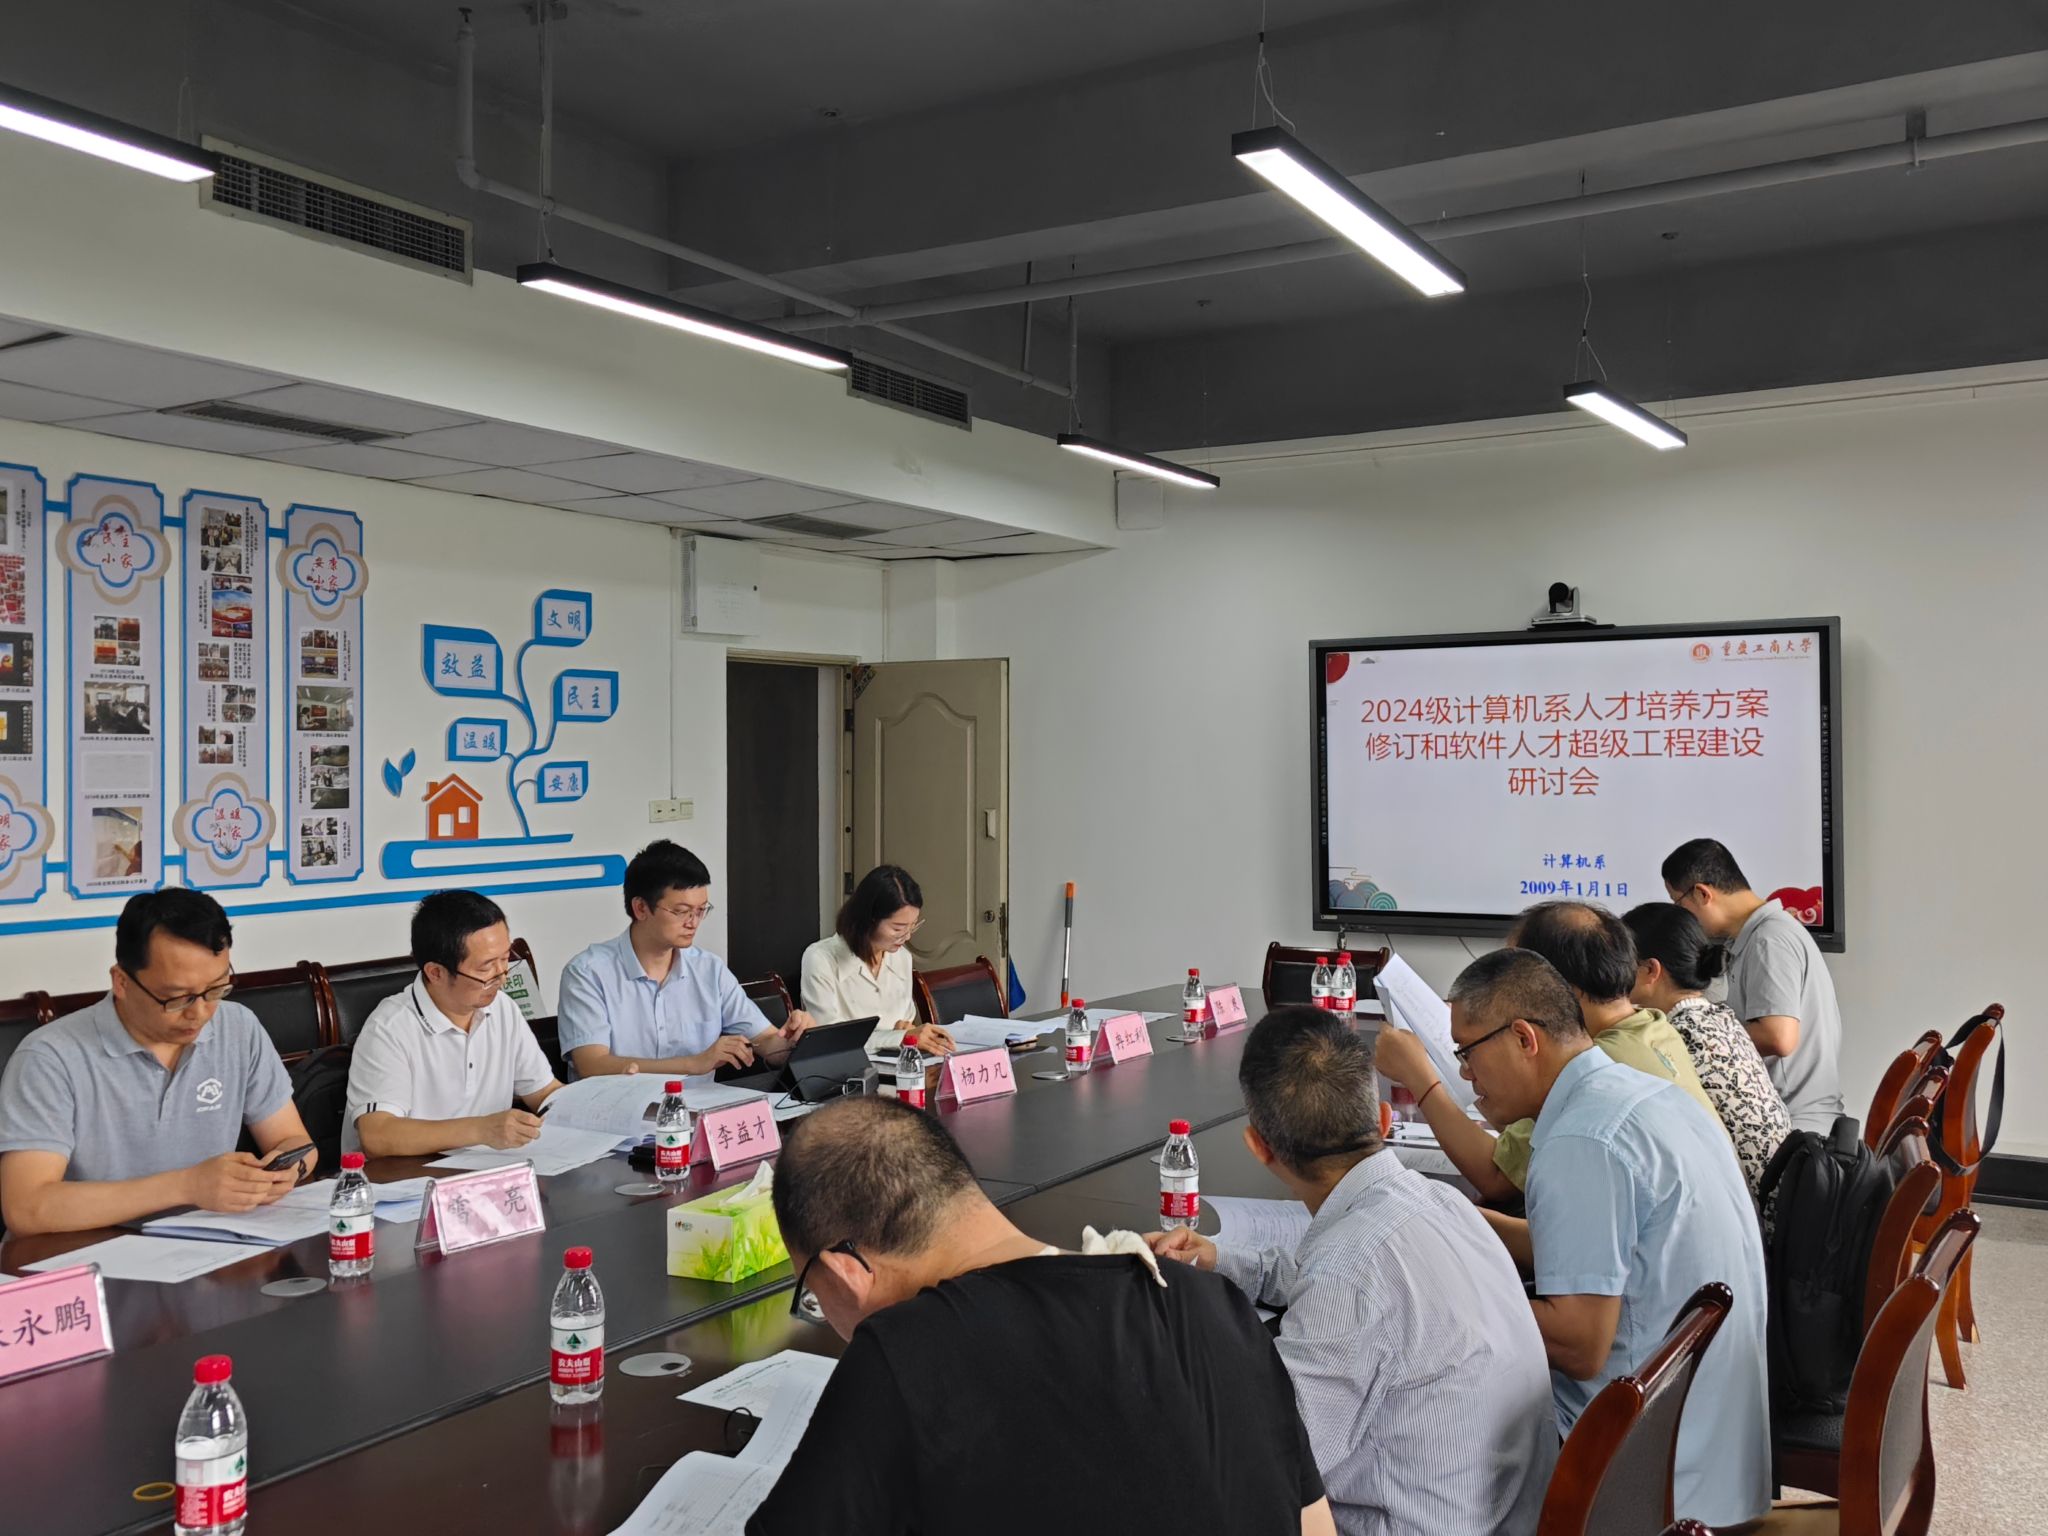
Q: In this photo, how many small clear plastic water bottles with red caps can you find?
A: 11